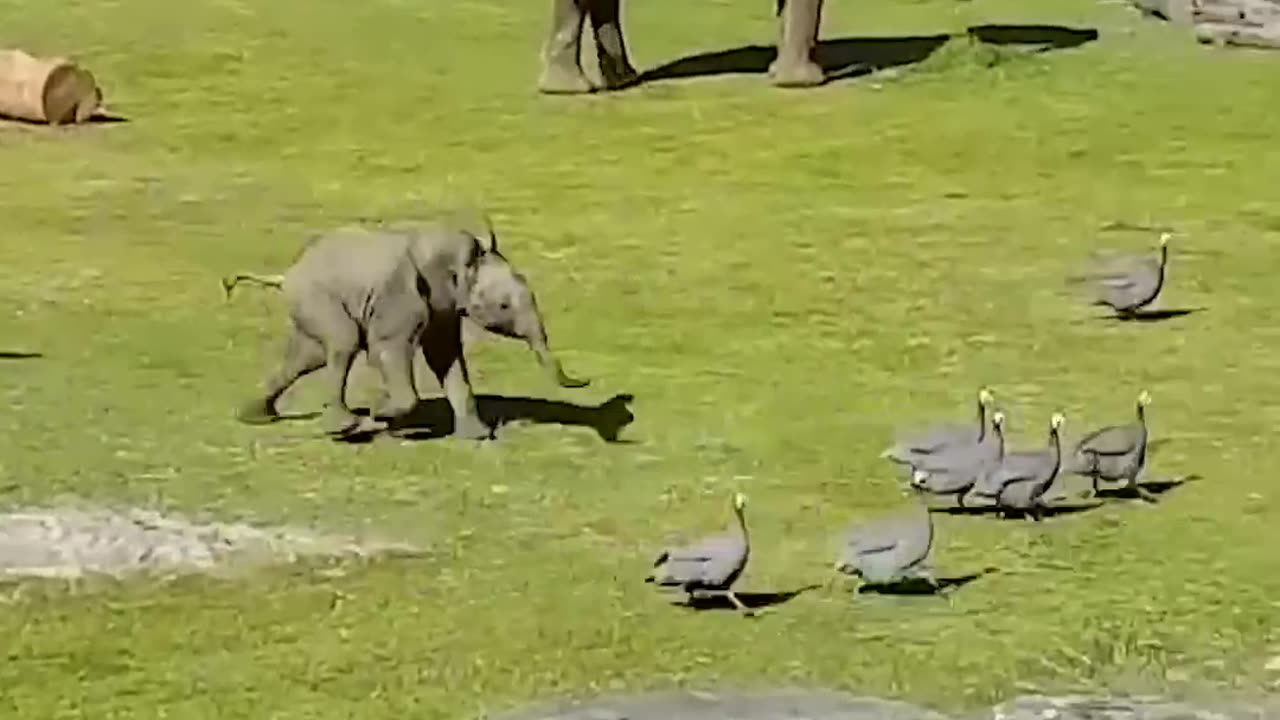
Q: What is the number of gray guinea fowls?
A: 7